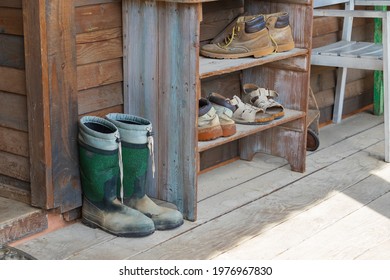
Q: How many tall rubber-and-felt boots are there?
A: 2